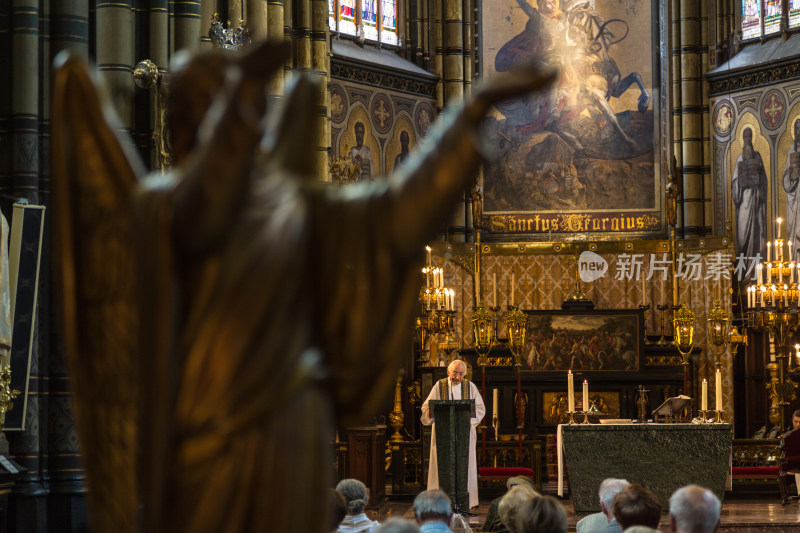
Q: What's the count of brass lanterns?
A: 4